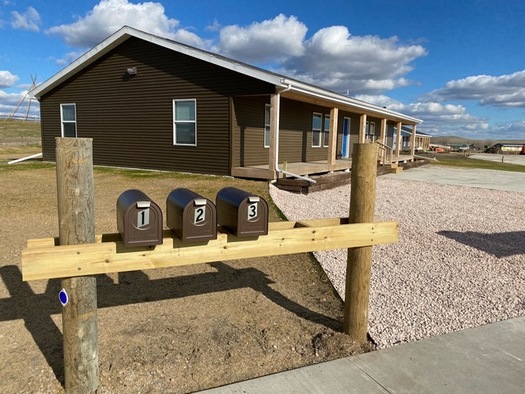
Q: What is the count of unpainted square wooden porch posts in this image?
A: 6